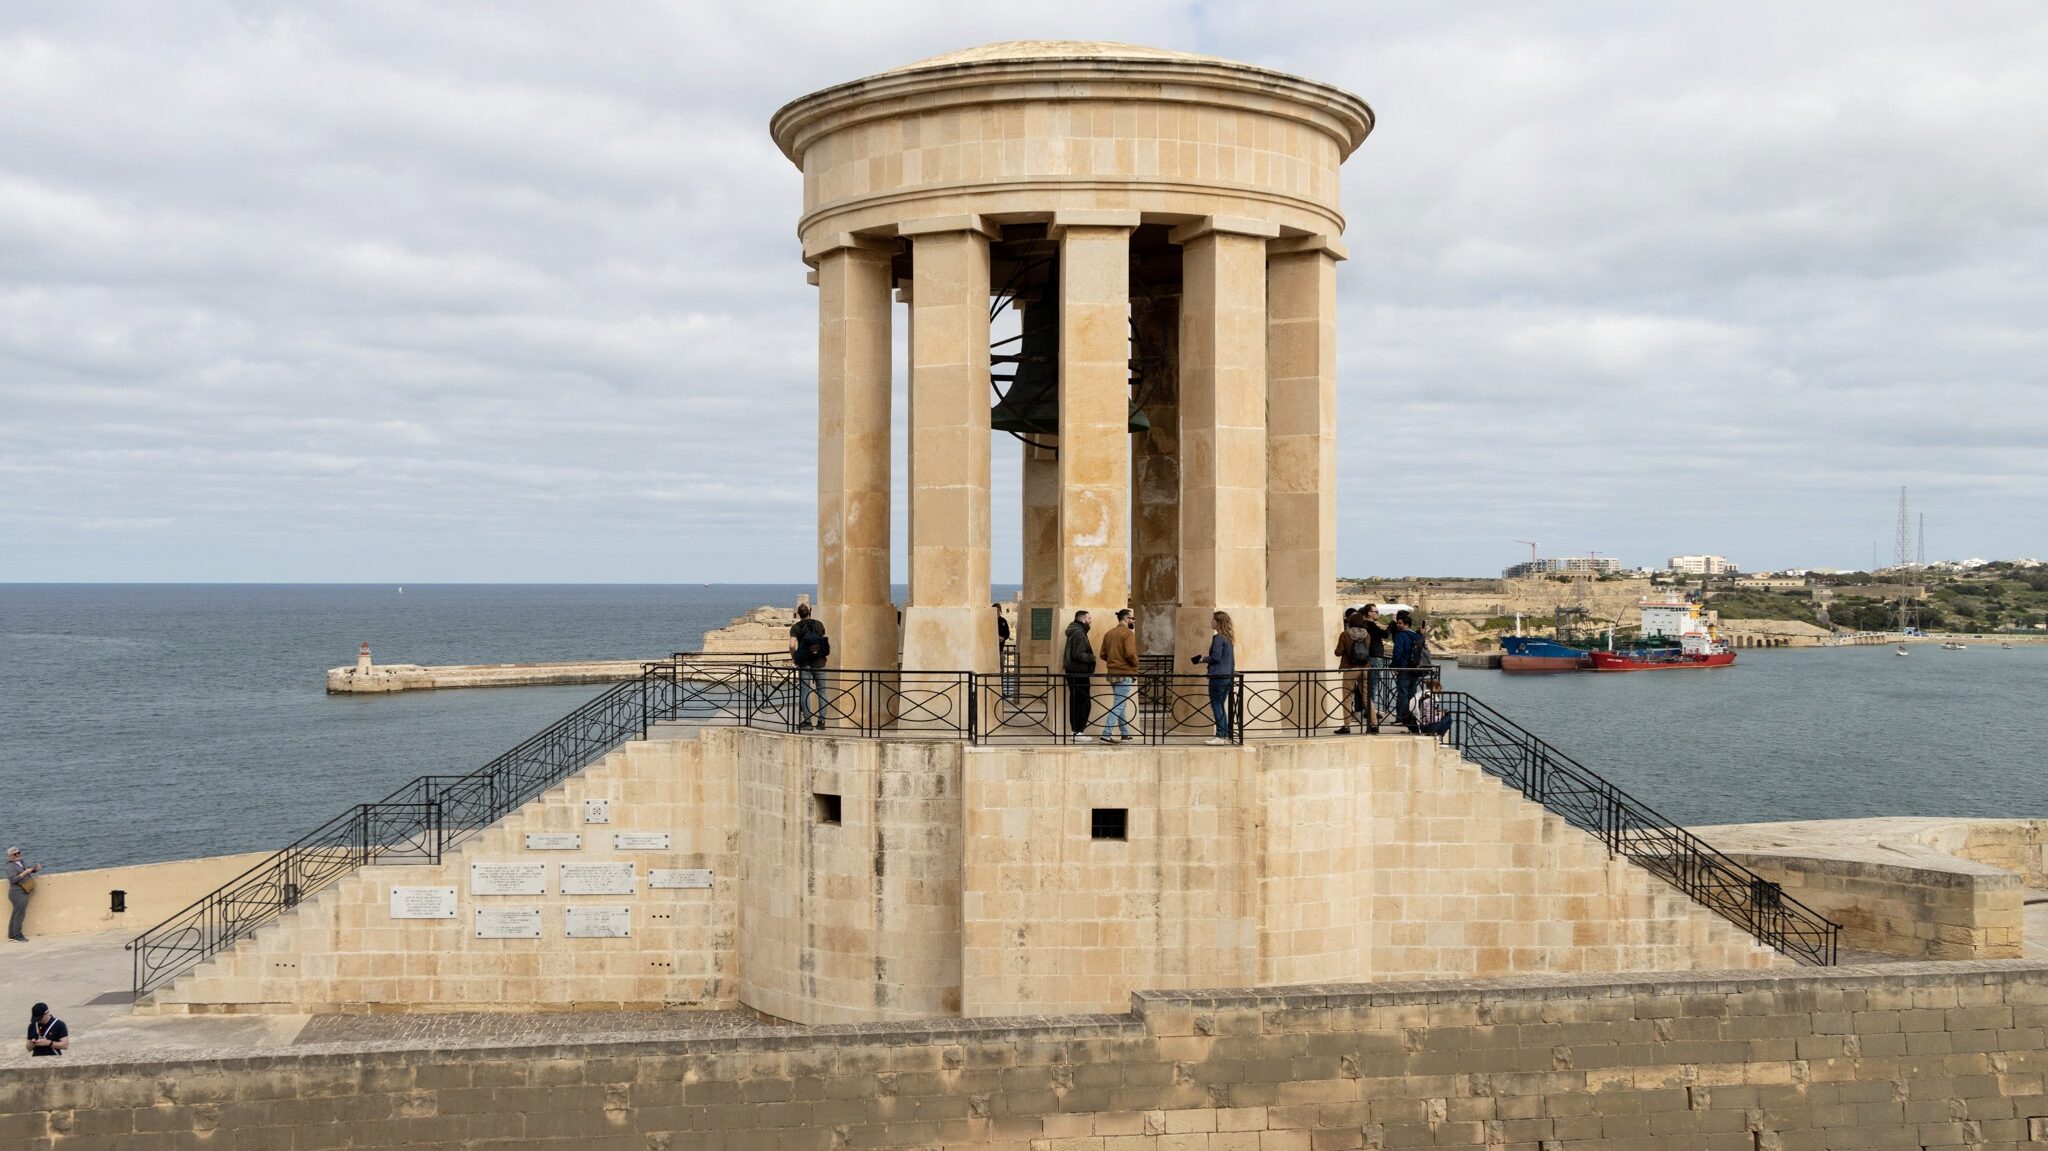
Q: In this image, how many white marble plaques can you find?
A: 9